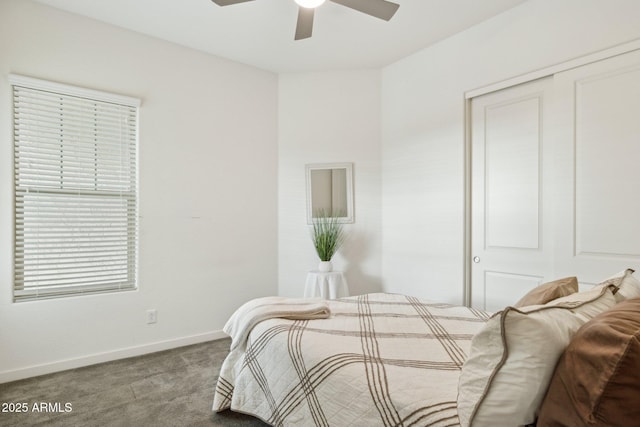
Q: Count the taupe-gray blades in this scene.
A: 3